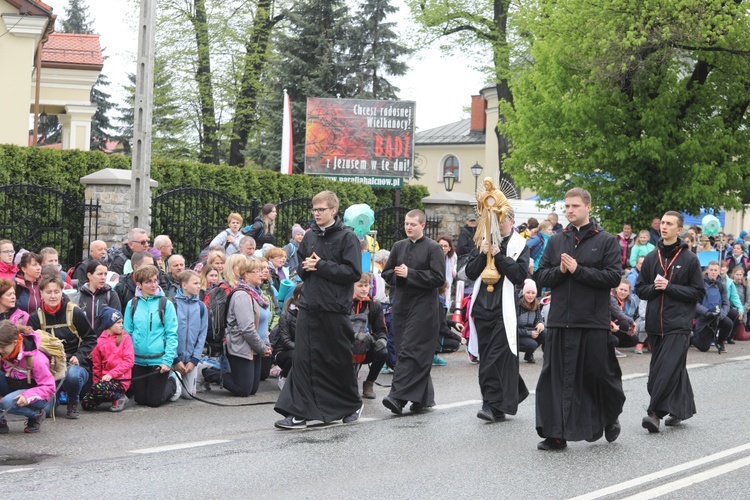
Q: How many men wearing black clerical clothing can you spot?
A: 5